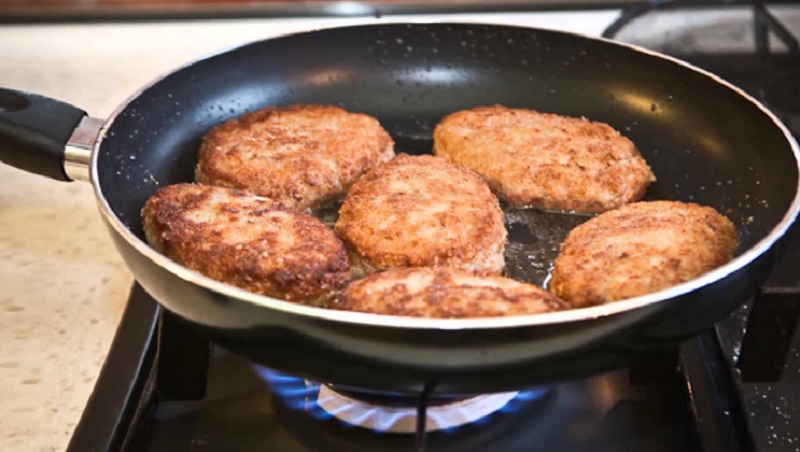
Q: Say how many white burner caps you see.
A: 1